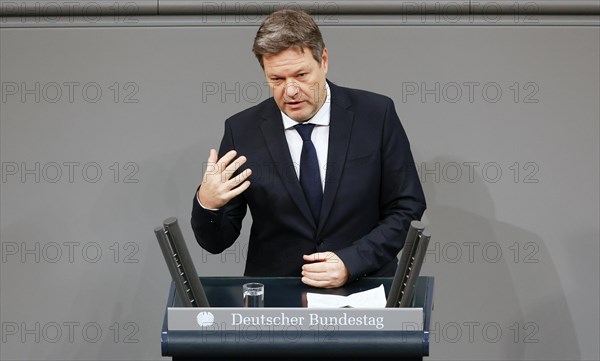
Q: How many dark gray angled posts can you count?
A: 4